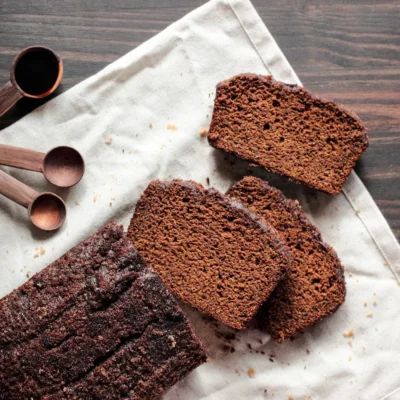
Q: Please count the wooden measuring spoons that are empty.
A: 2